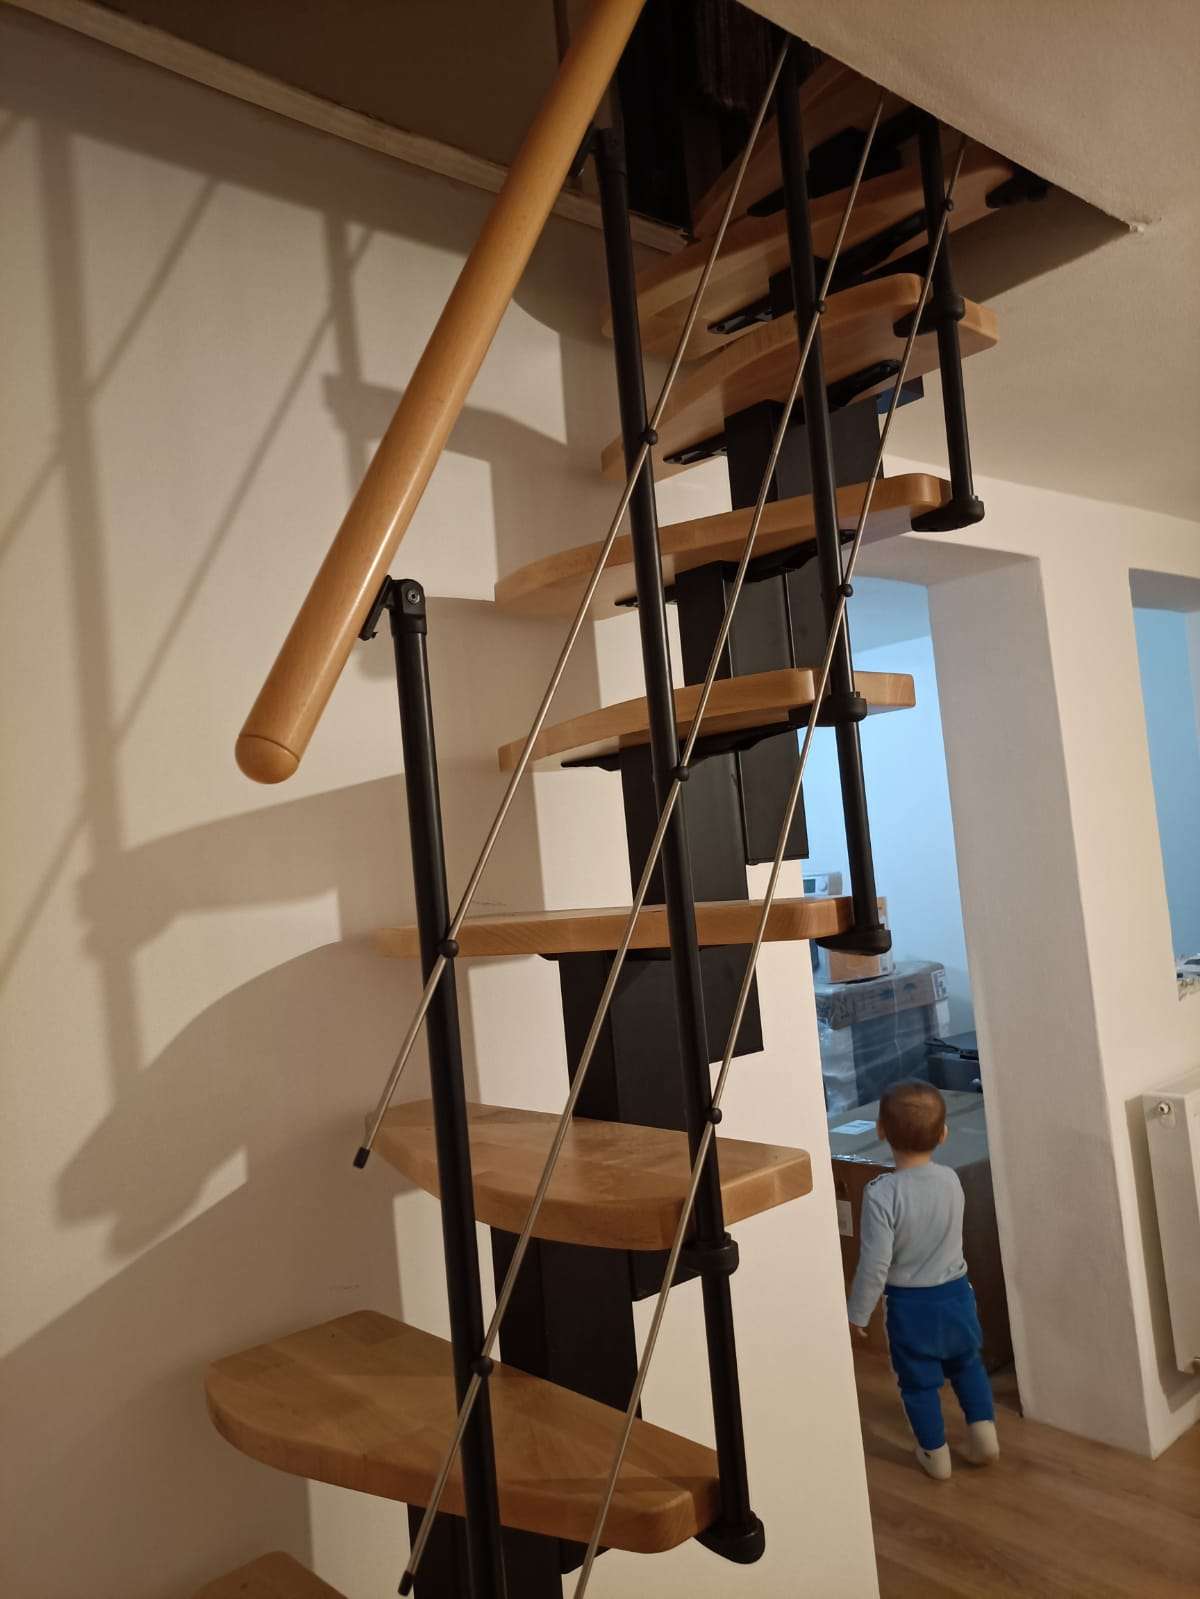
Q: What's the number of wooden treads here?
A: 9